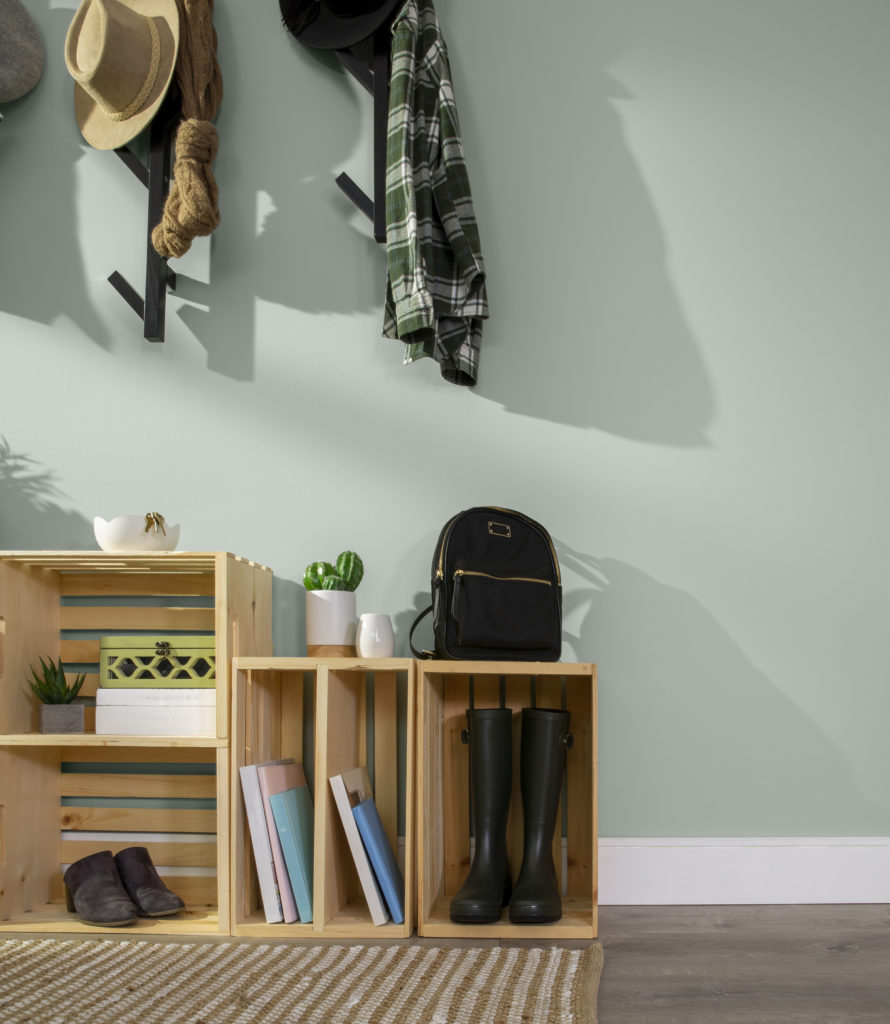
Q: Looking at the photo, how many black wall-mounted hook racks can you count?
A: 2